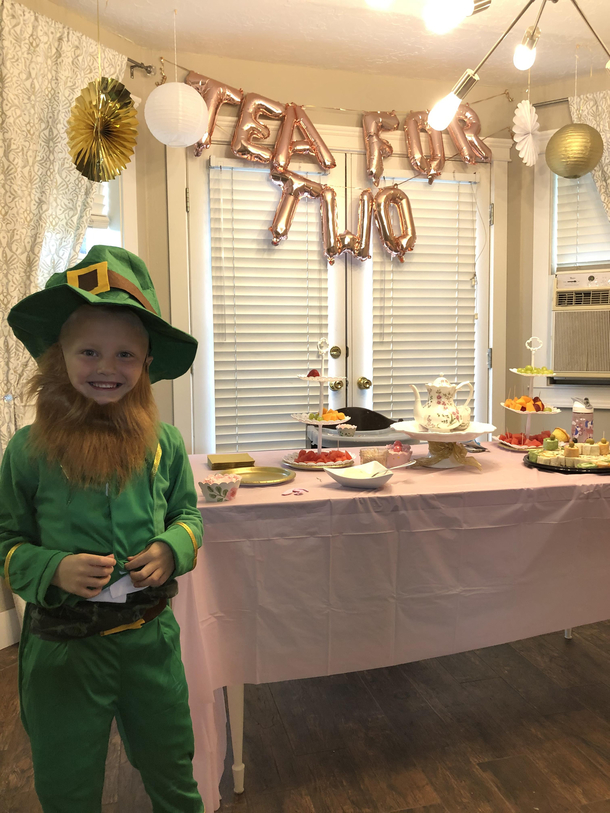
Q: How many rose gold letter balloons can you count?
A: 9